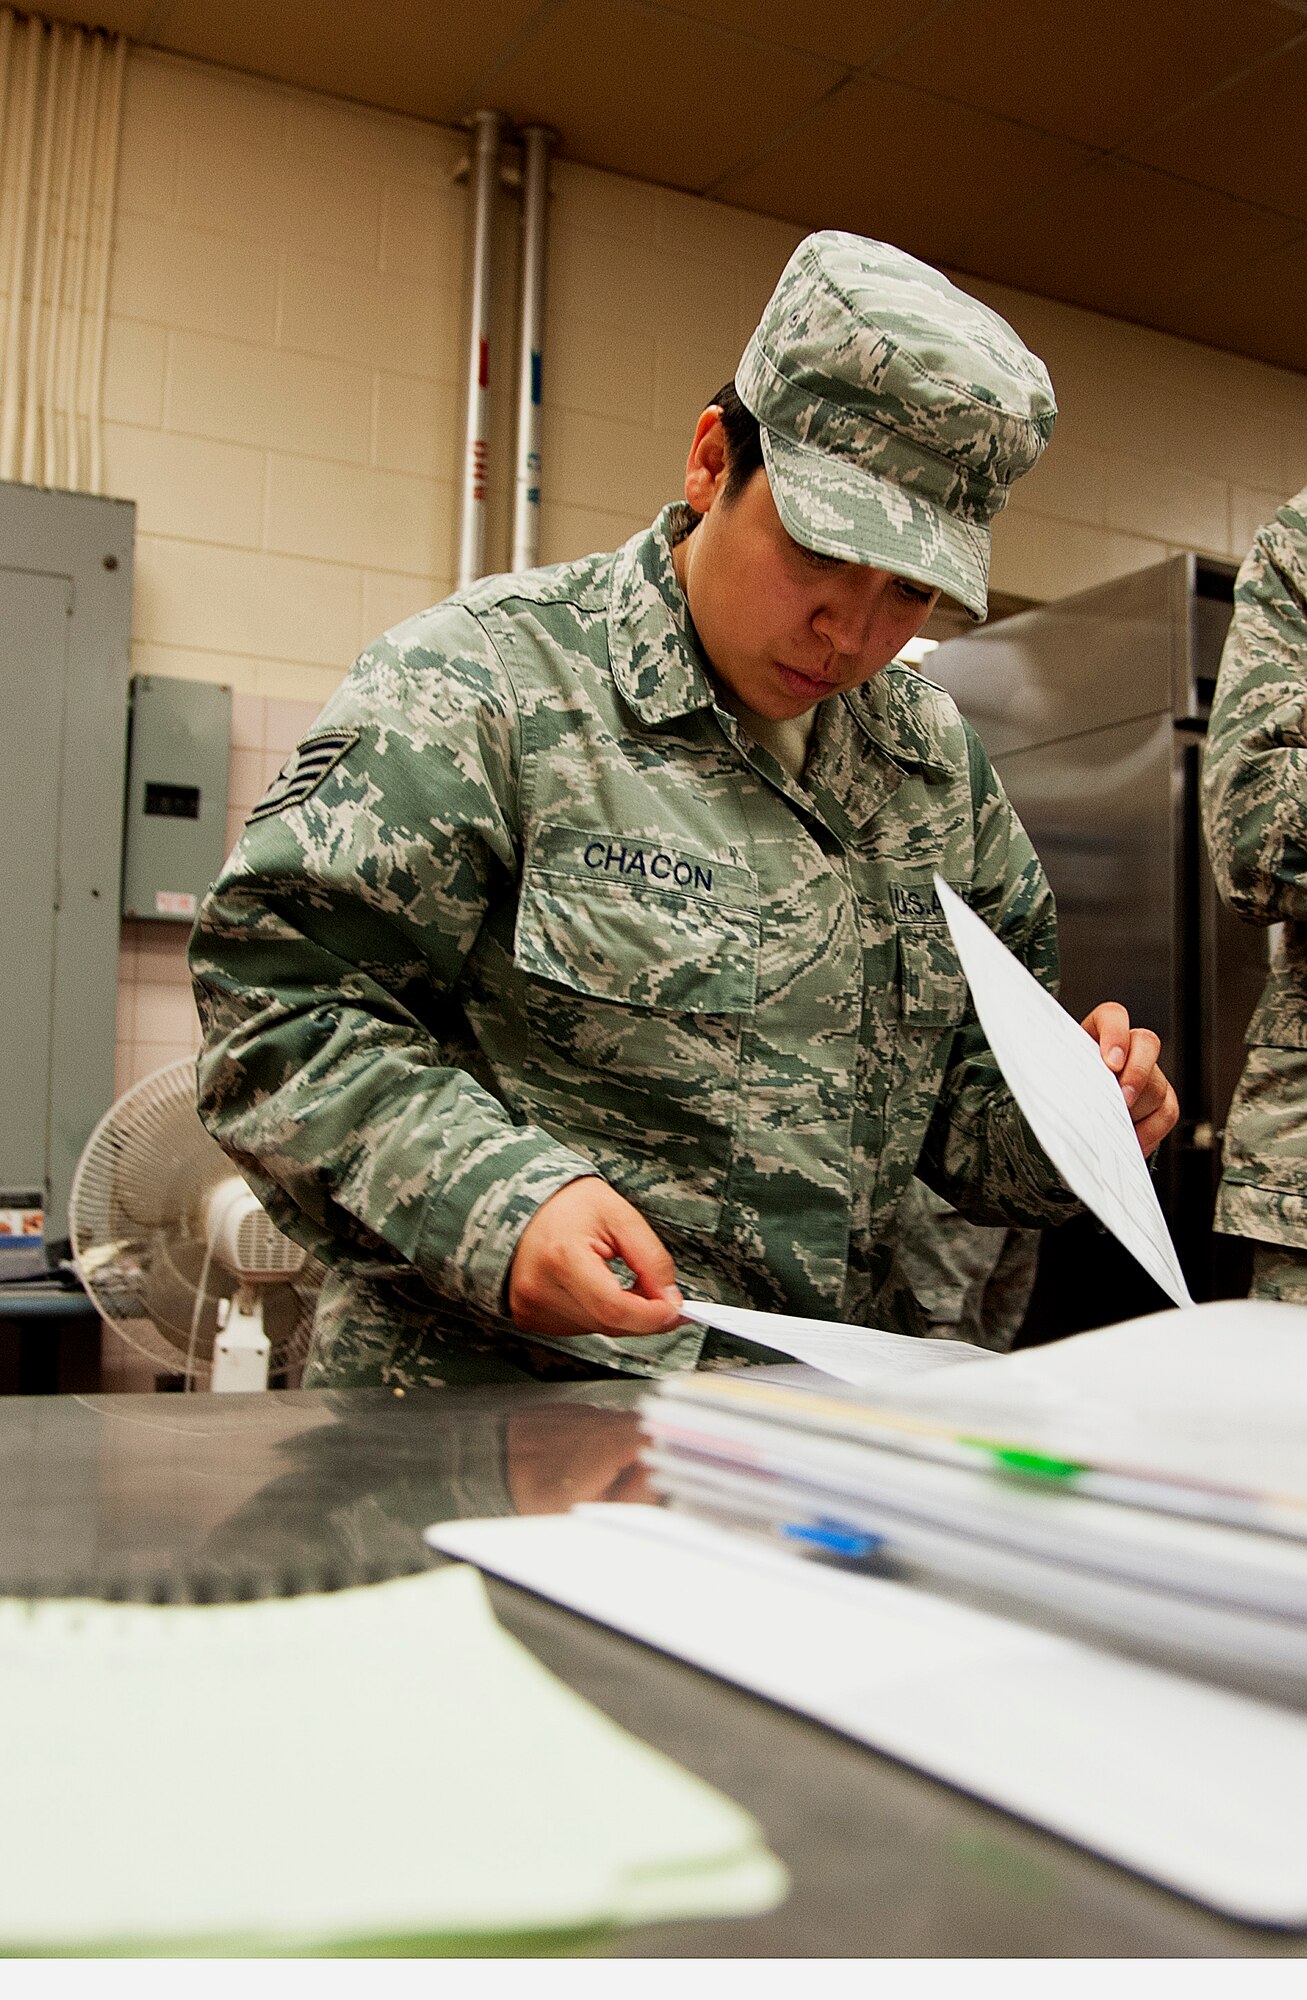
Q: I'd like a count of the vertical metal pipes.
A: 2